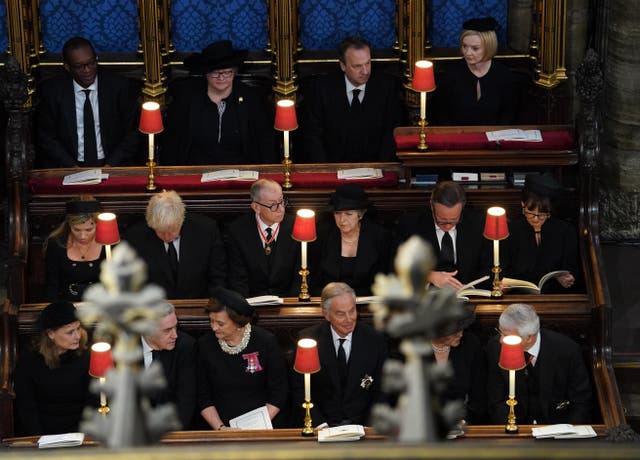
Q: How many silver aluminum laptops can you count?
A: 0